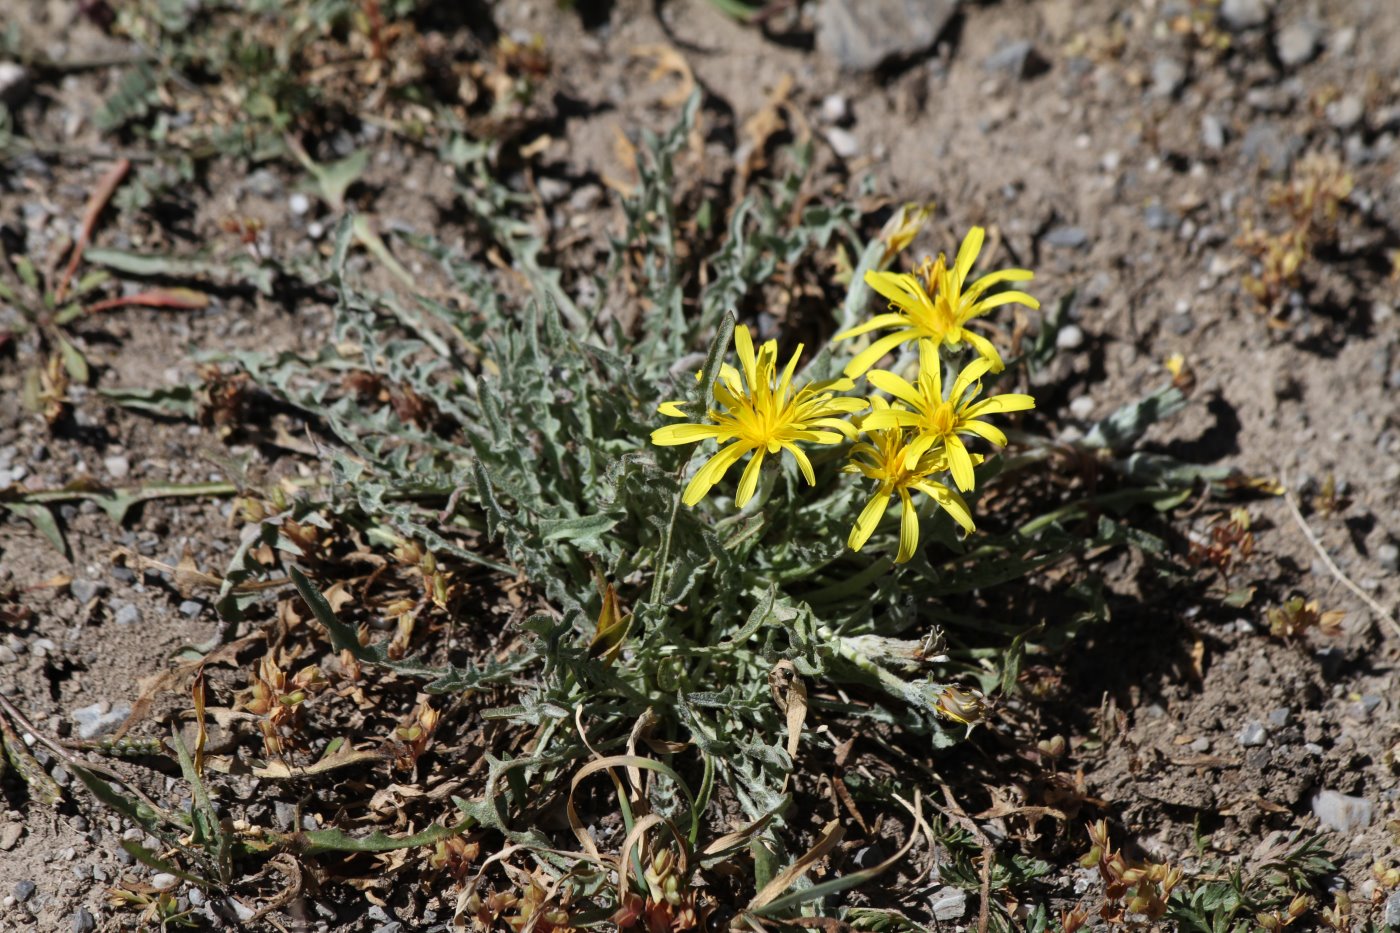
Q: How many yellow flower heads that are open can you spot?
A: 4